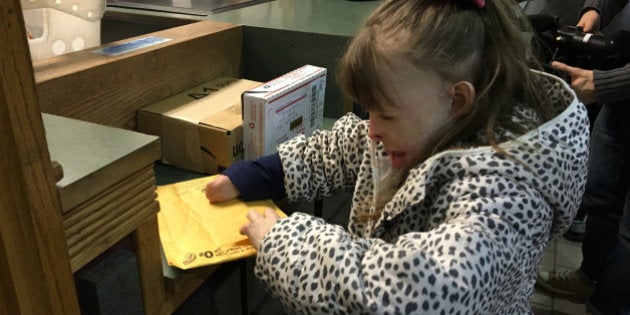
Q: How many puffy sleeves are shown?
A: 2